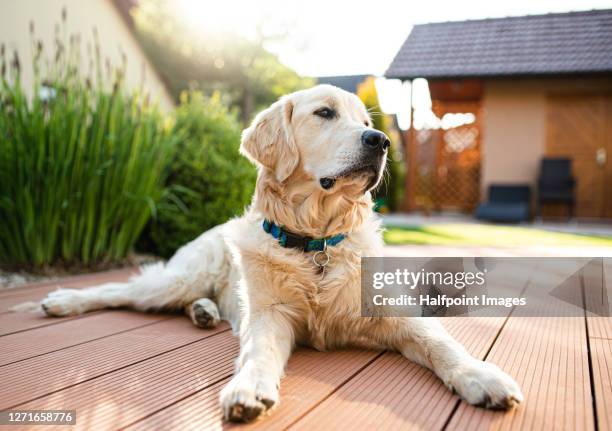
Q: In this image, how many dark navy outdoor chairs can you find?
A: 2